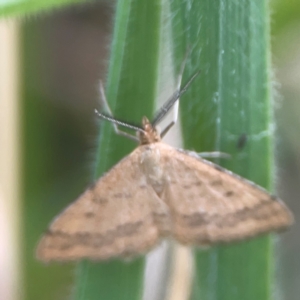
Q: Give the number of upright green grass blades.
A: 2